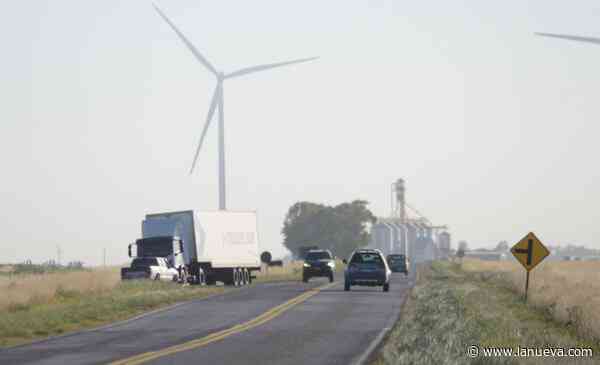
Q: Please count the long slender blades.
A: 4